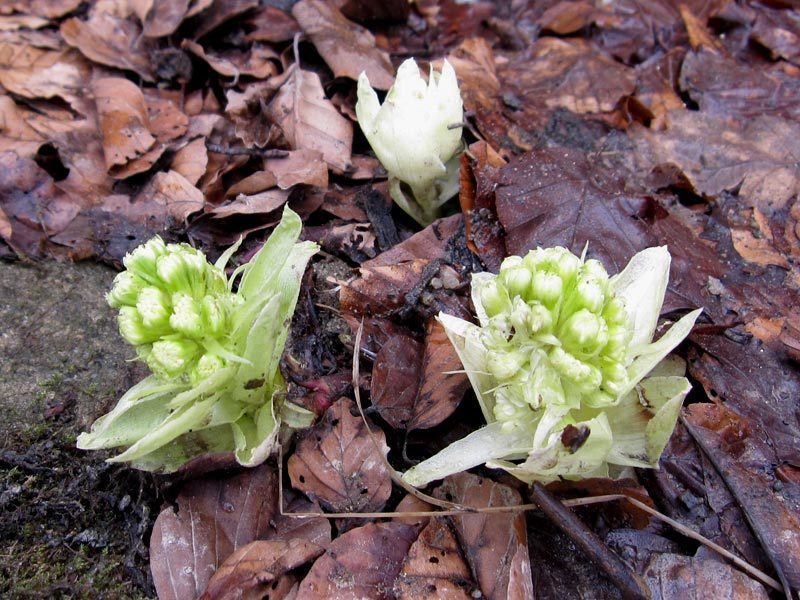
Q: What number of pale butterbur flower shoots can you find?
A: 3